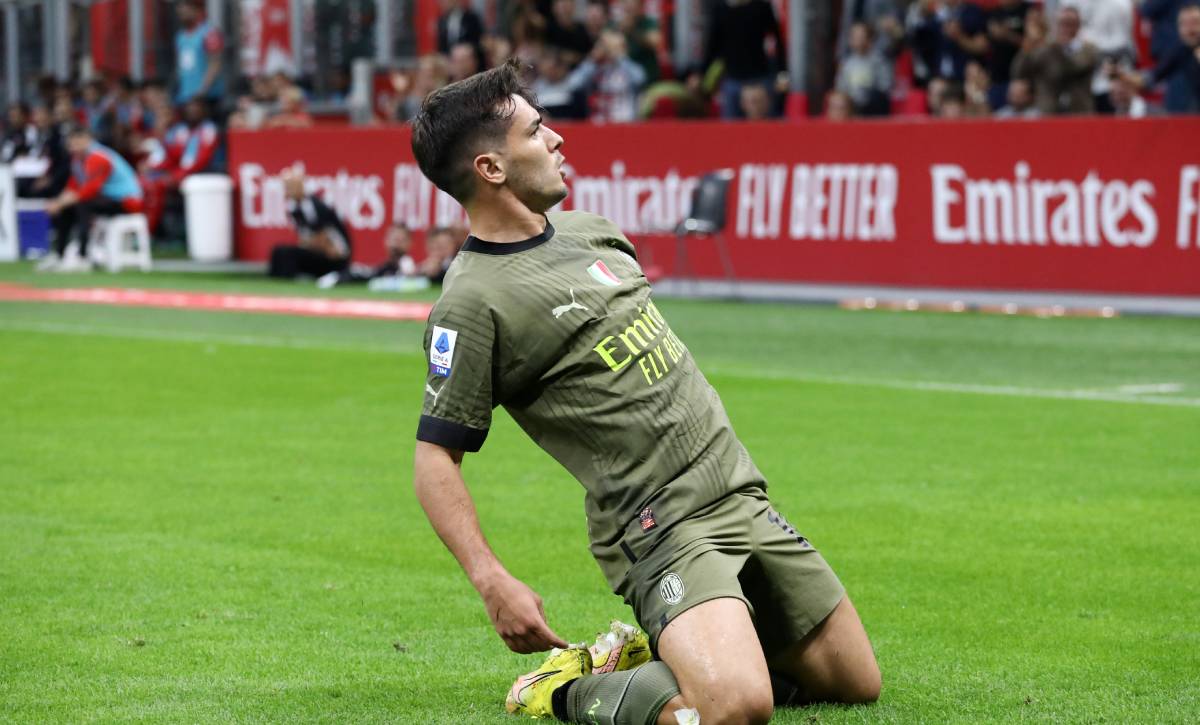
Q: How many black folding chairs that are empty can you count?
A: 1